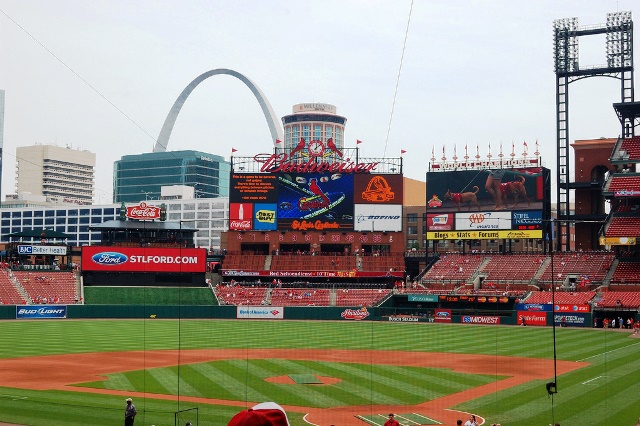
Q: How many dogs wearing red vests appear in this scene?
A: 2